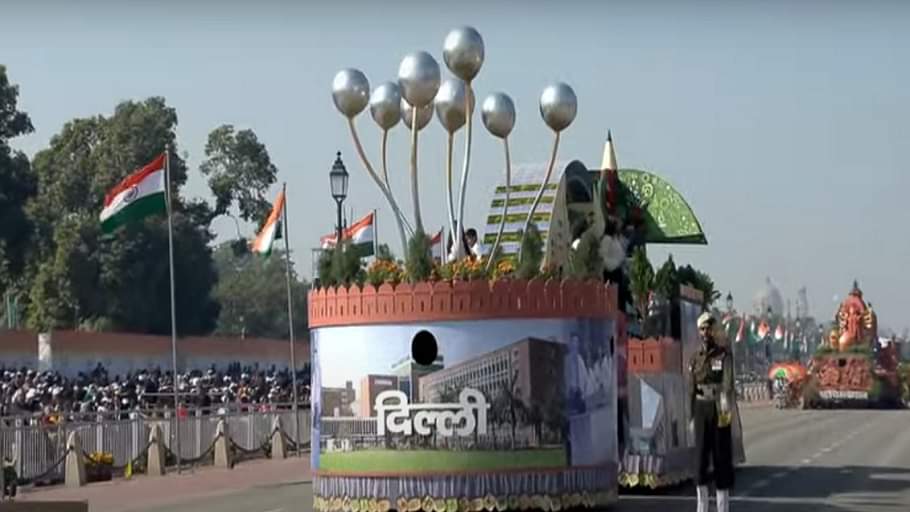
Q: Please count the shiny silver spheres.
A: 8